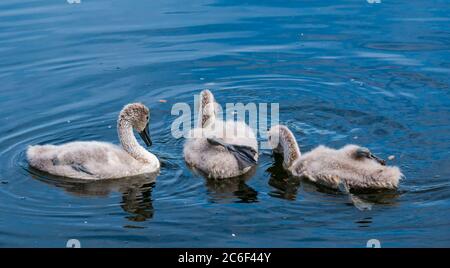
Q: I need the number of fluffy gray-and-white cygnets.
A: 3